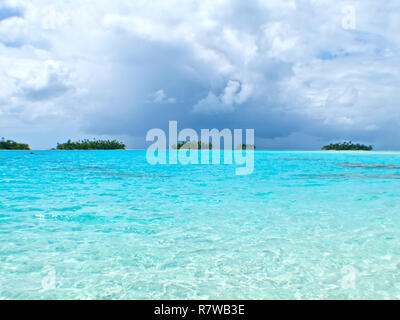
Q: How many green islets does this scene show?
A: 5